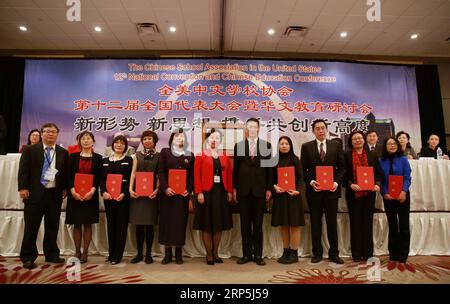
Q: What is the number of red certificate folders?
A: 8